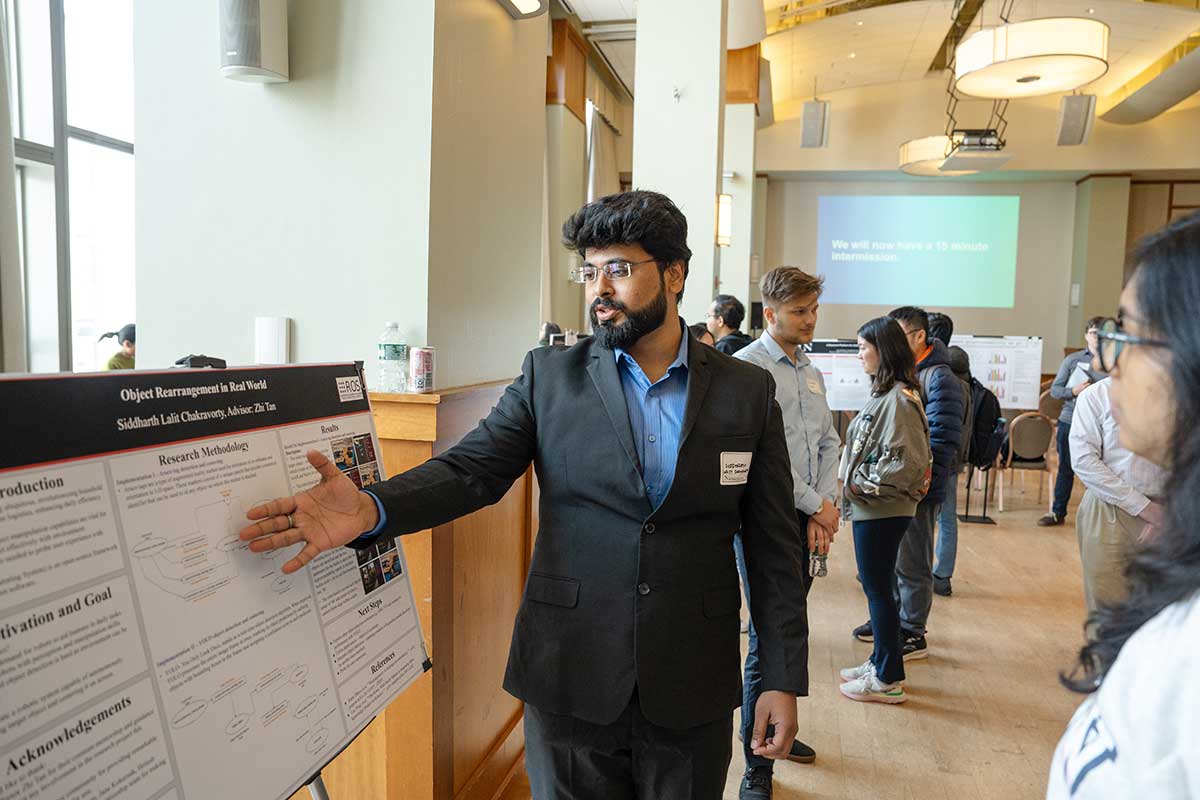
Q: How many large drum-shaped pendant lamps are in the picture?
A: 2